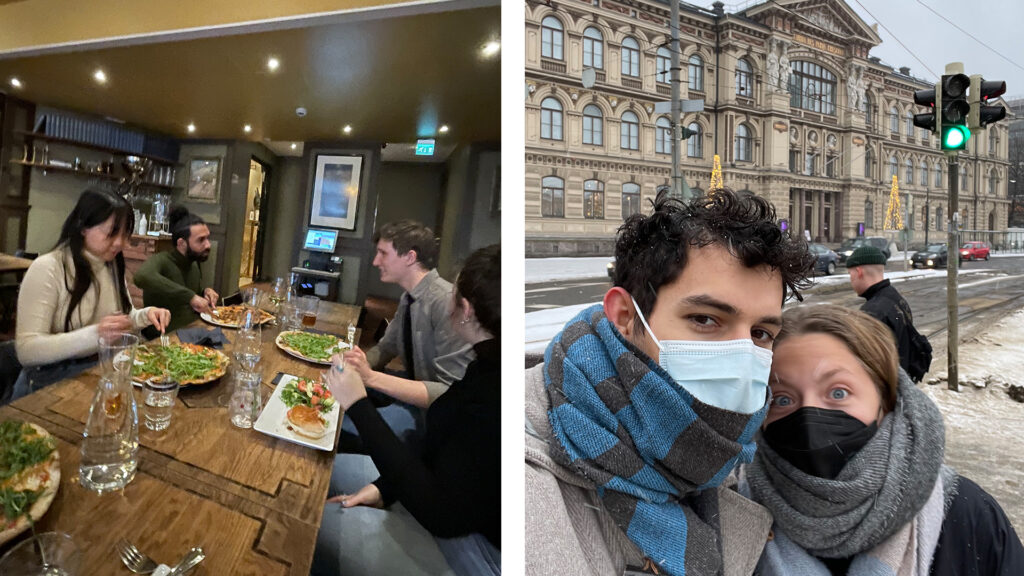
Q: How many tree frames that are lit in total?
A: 2